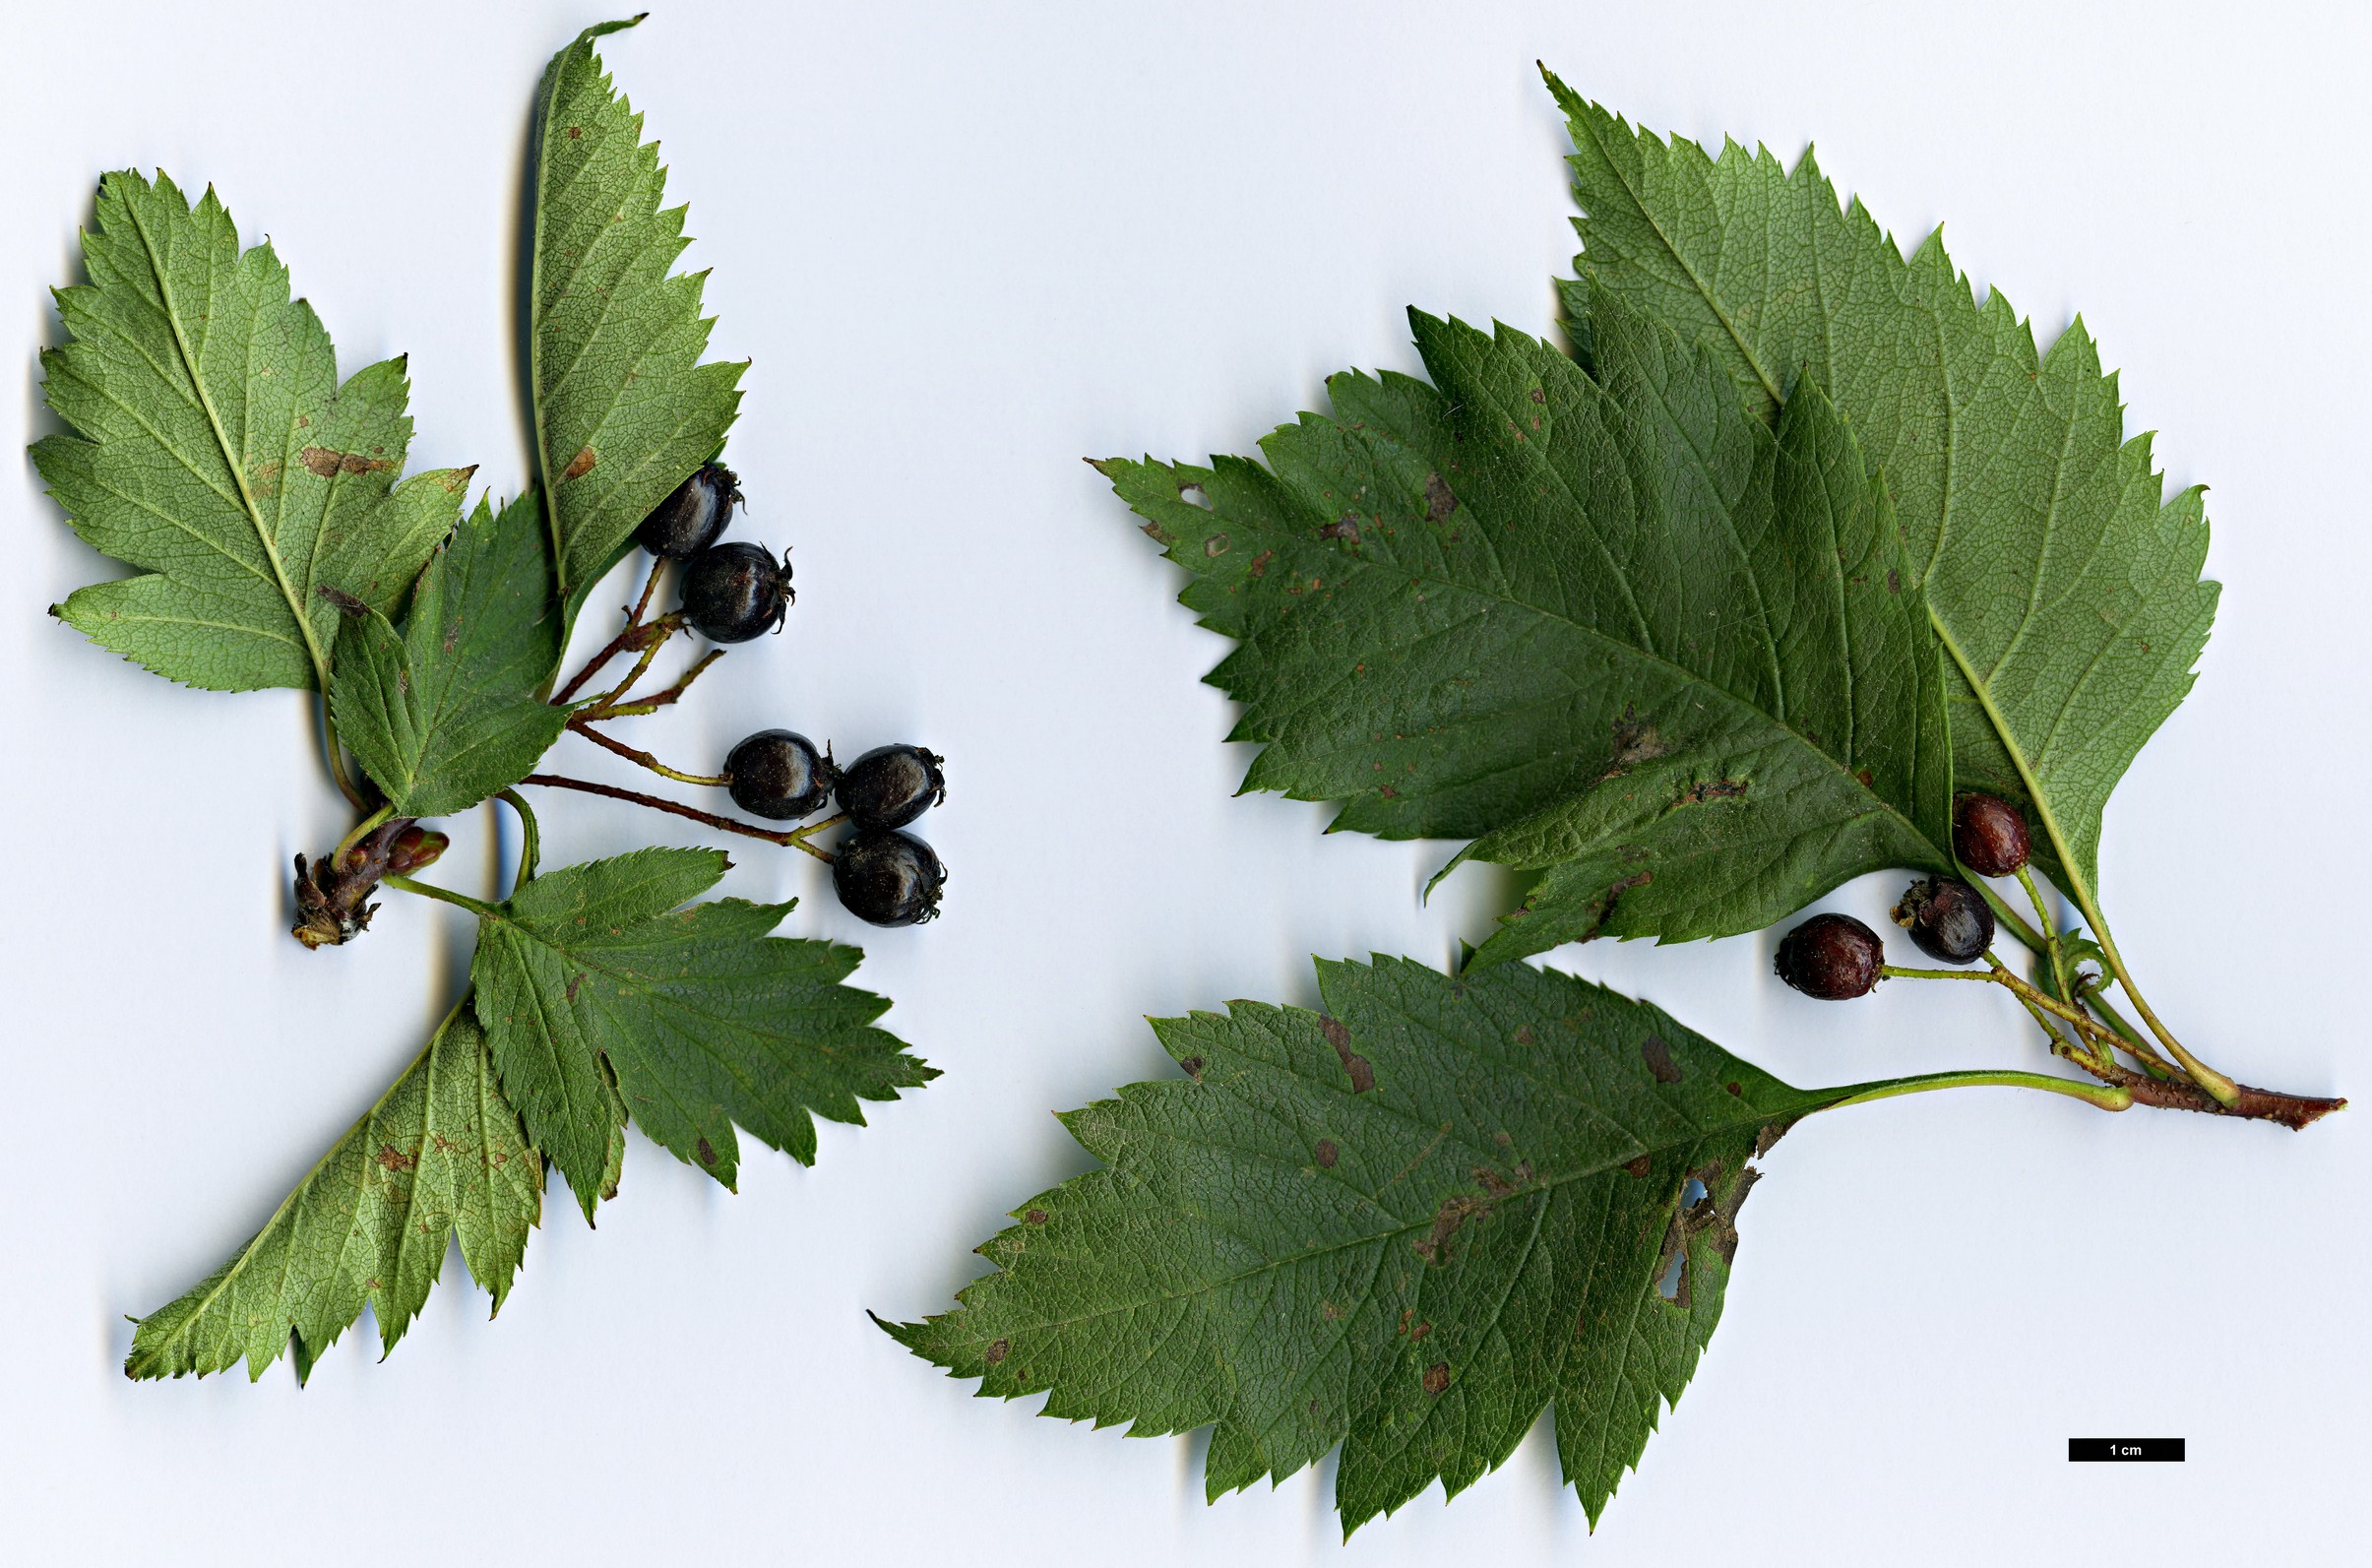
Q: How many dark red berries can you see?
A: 2